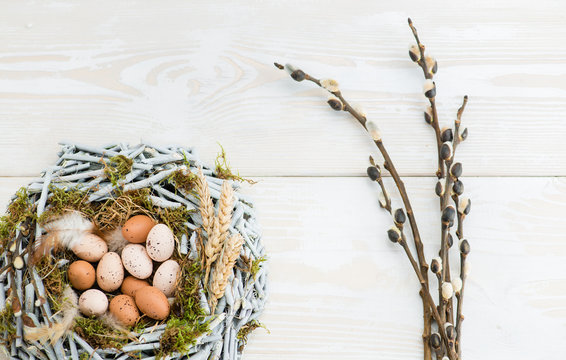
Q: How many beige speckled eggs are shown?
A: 6